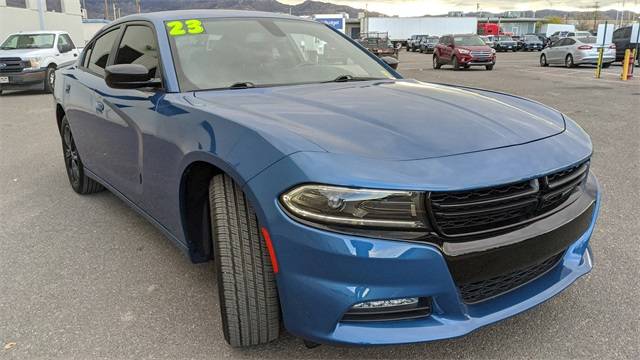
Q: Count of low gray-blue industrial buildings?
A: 1